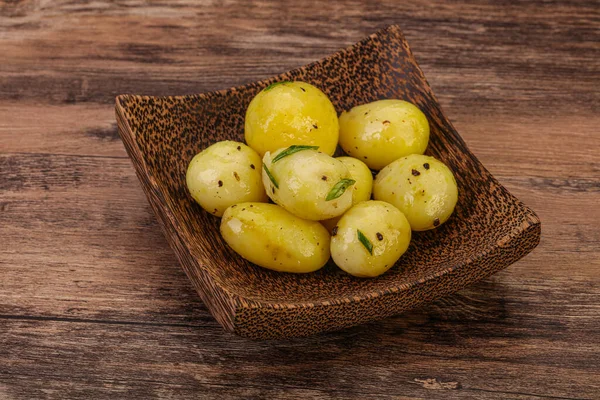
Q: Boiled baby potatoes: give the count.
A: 8